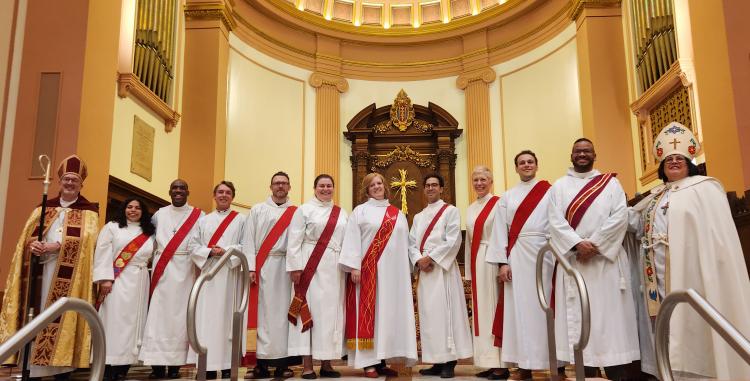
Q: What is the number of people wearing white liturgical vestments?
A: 11